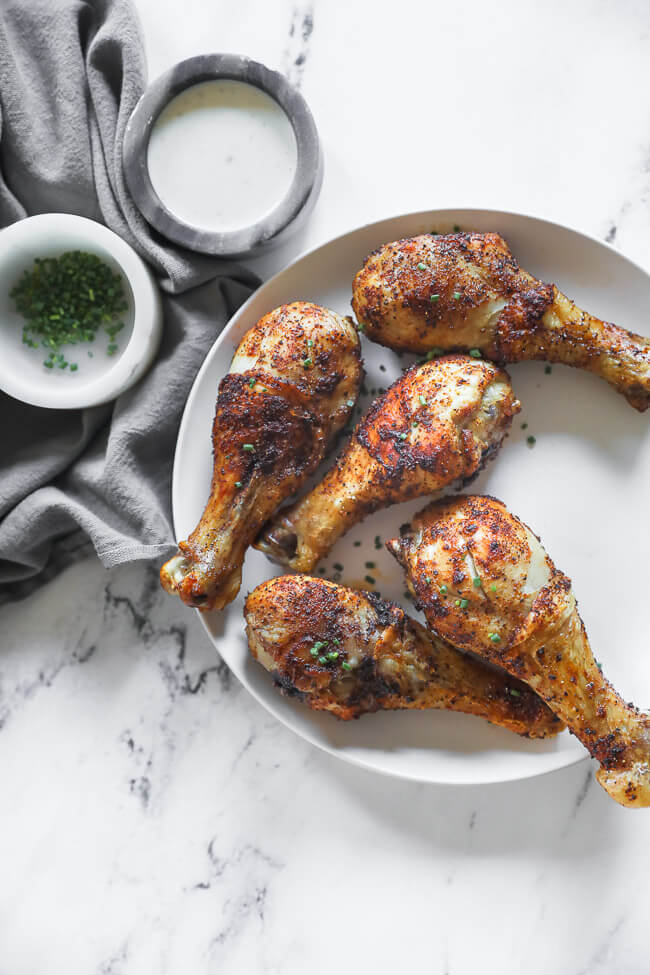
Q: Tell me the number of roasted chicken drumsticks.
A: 5